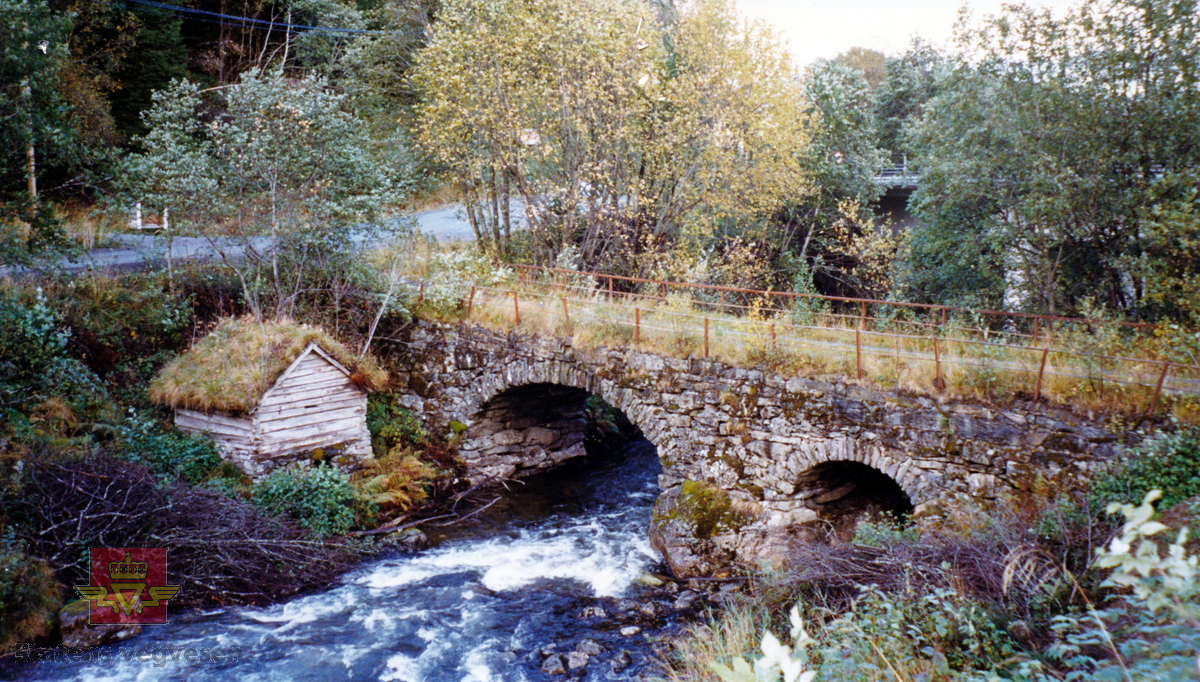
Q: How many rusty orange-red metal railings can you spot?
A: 2